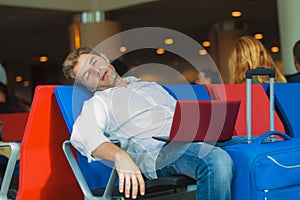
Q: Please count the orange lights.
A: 11